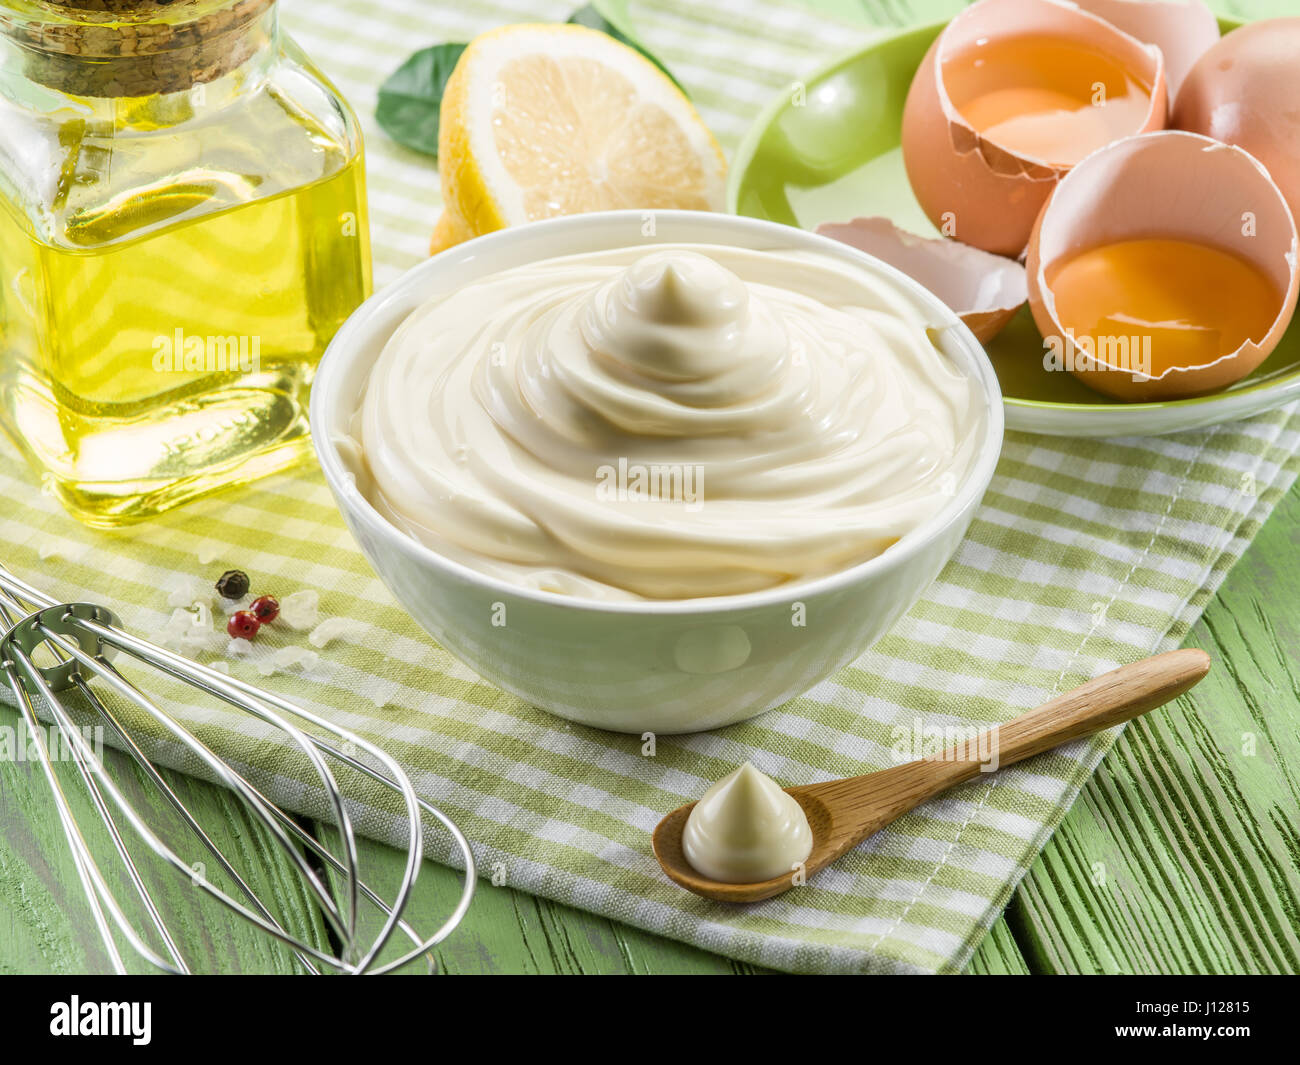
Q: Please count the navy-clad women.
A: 0